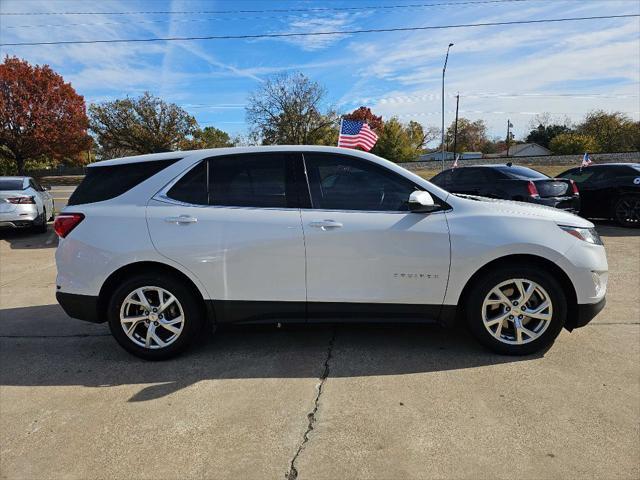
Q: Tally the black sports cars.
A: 2